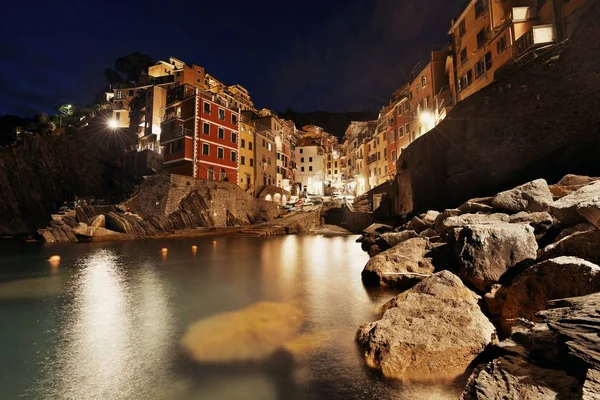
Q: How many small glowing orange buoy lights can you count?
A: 4